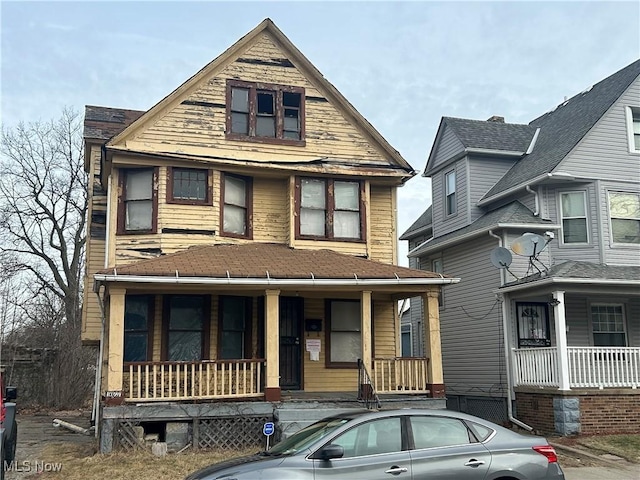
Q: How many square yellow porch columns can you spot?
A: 4